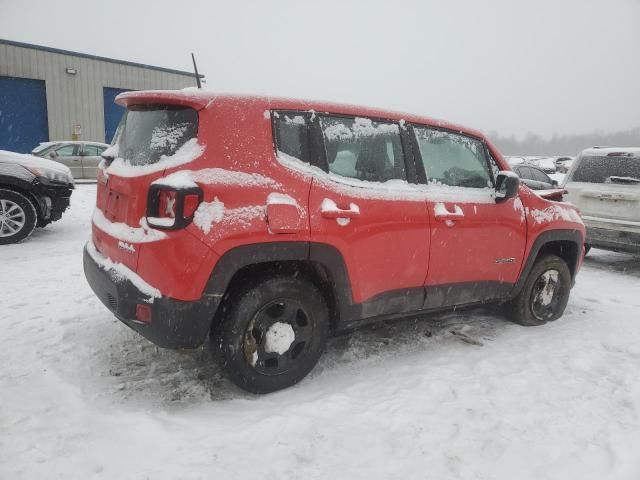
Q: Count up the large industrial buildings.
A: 1